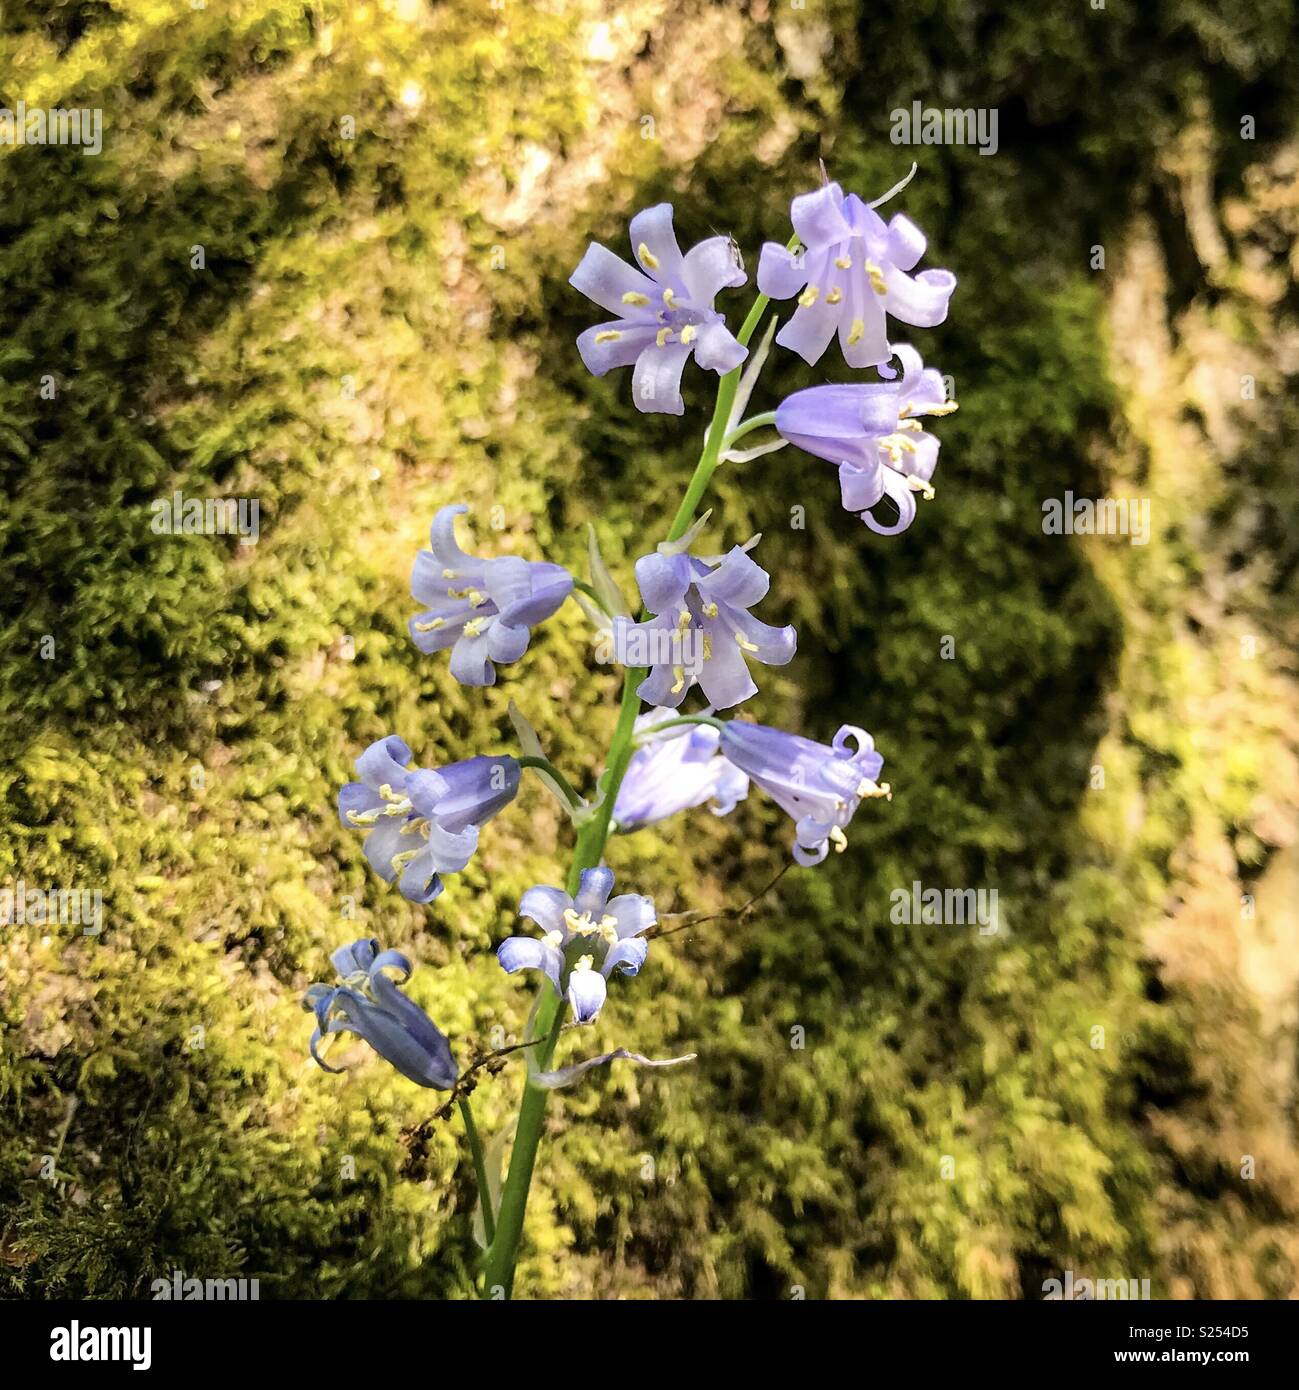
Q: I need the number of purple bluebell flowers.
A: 10